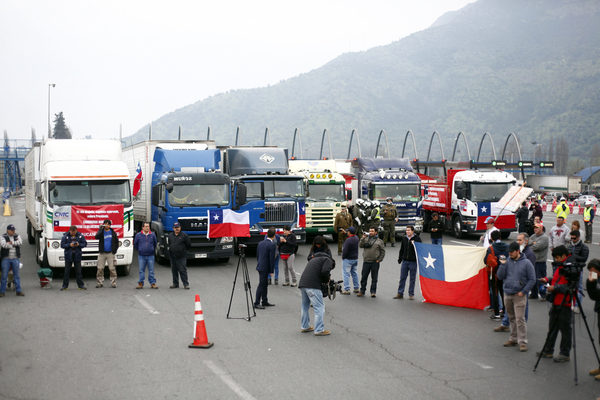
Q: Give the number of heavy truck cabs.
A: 6